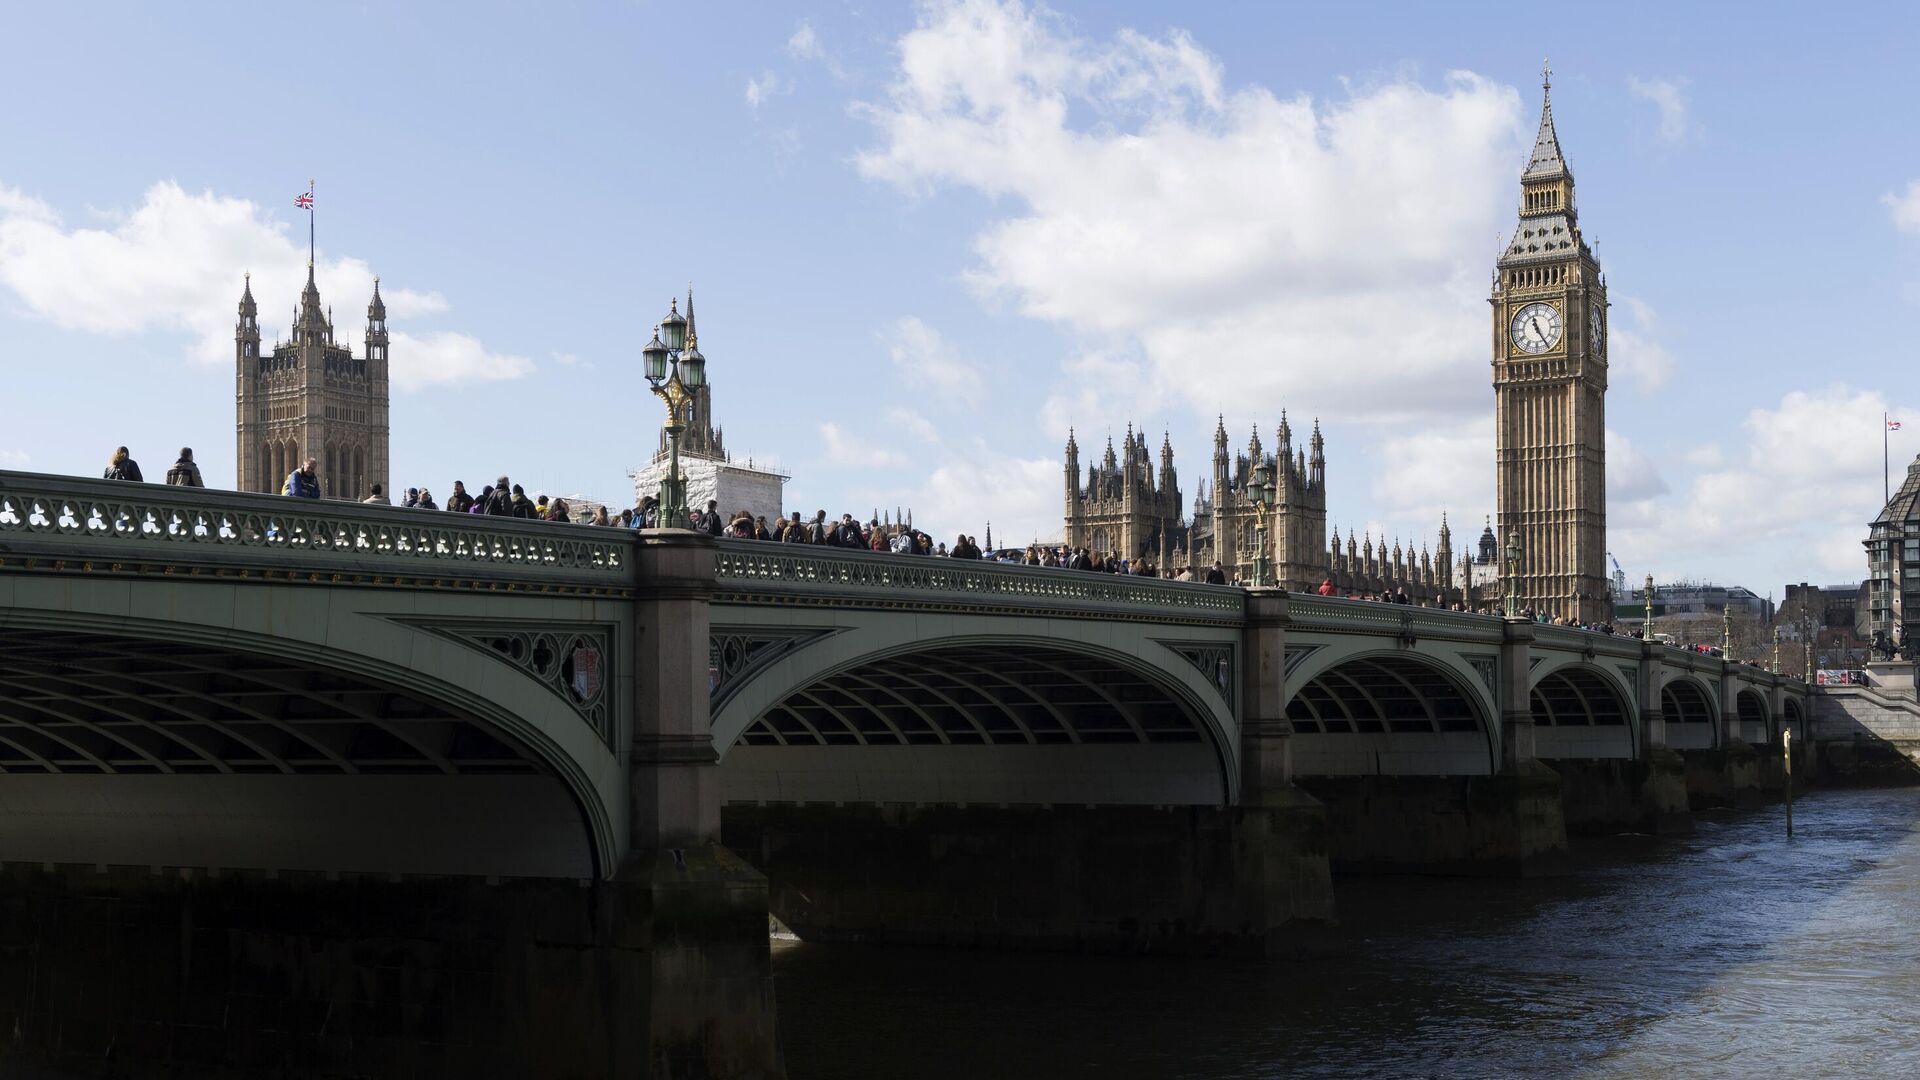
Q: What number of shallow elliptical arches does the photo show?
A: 7